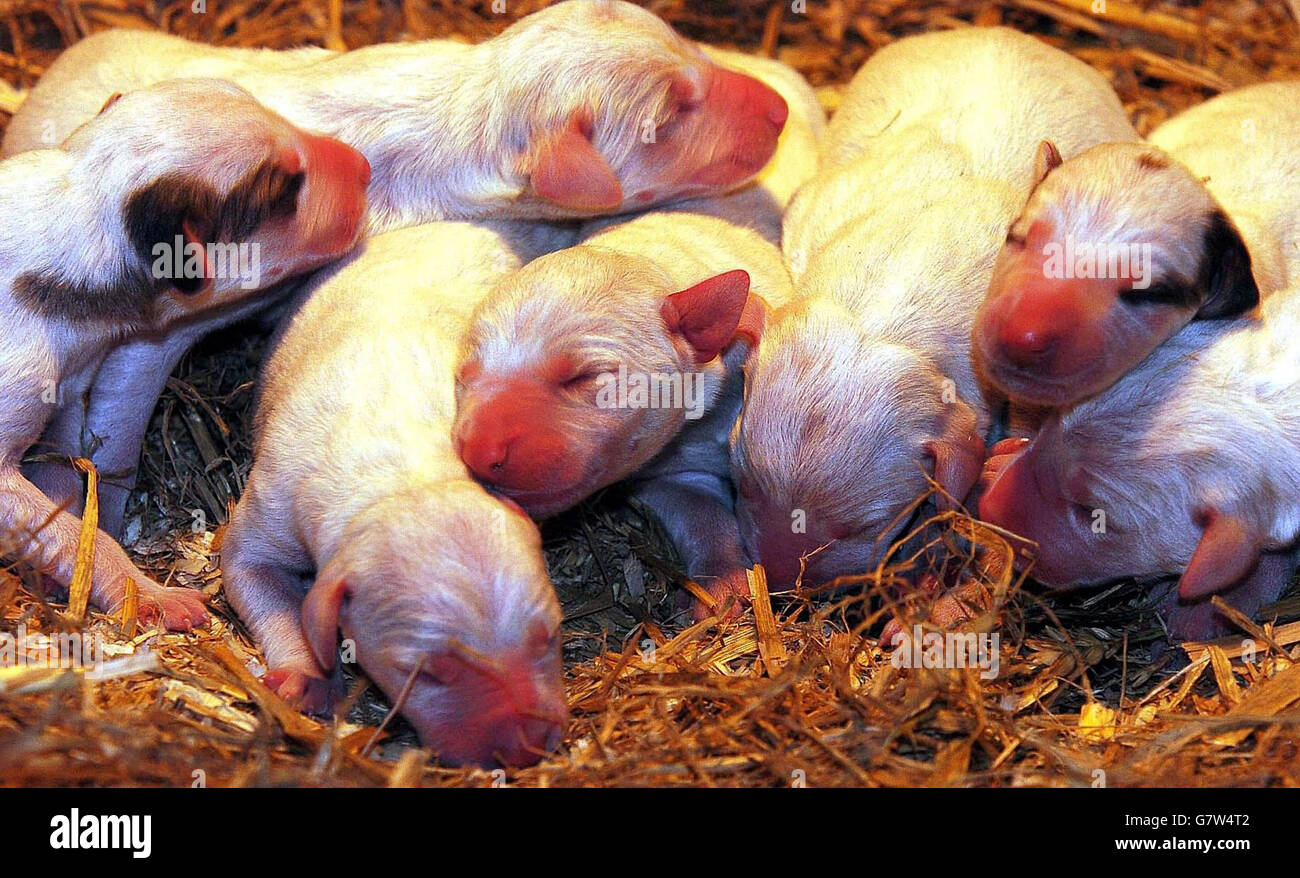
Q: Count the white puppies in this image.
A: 5